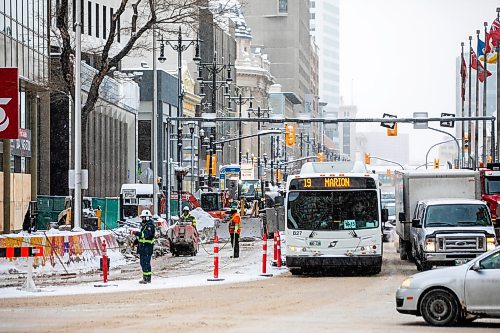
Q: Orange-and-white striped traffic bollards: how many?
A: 5